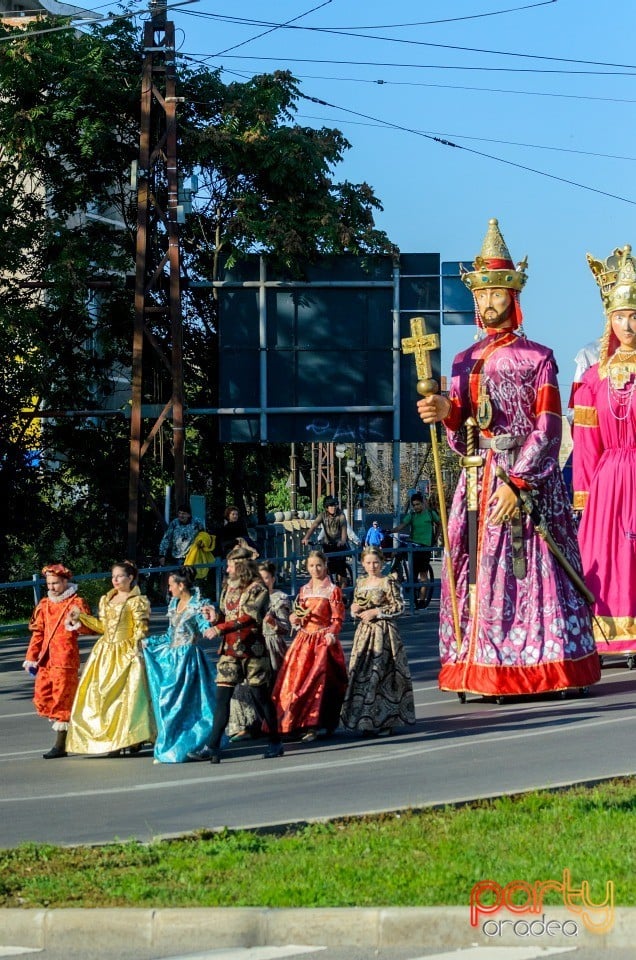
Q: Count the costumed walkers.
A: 7